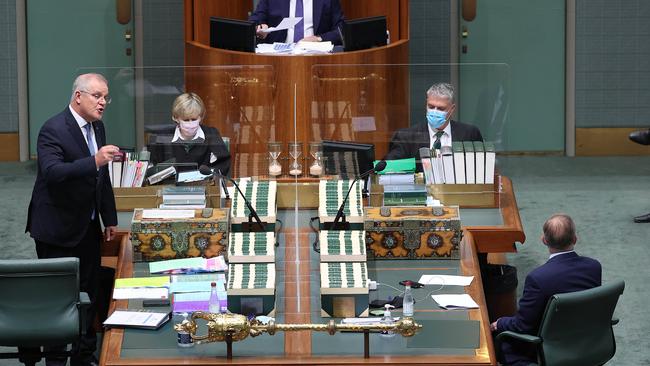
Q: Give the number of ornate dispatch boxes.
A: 2